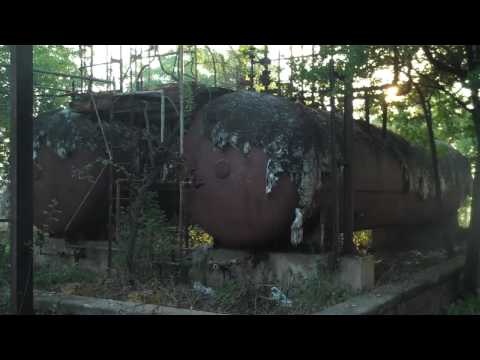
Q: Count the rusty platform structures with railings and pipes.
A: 1